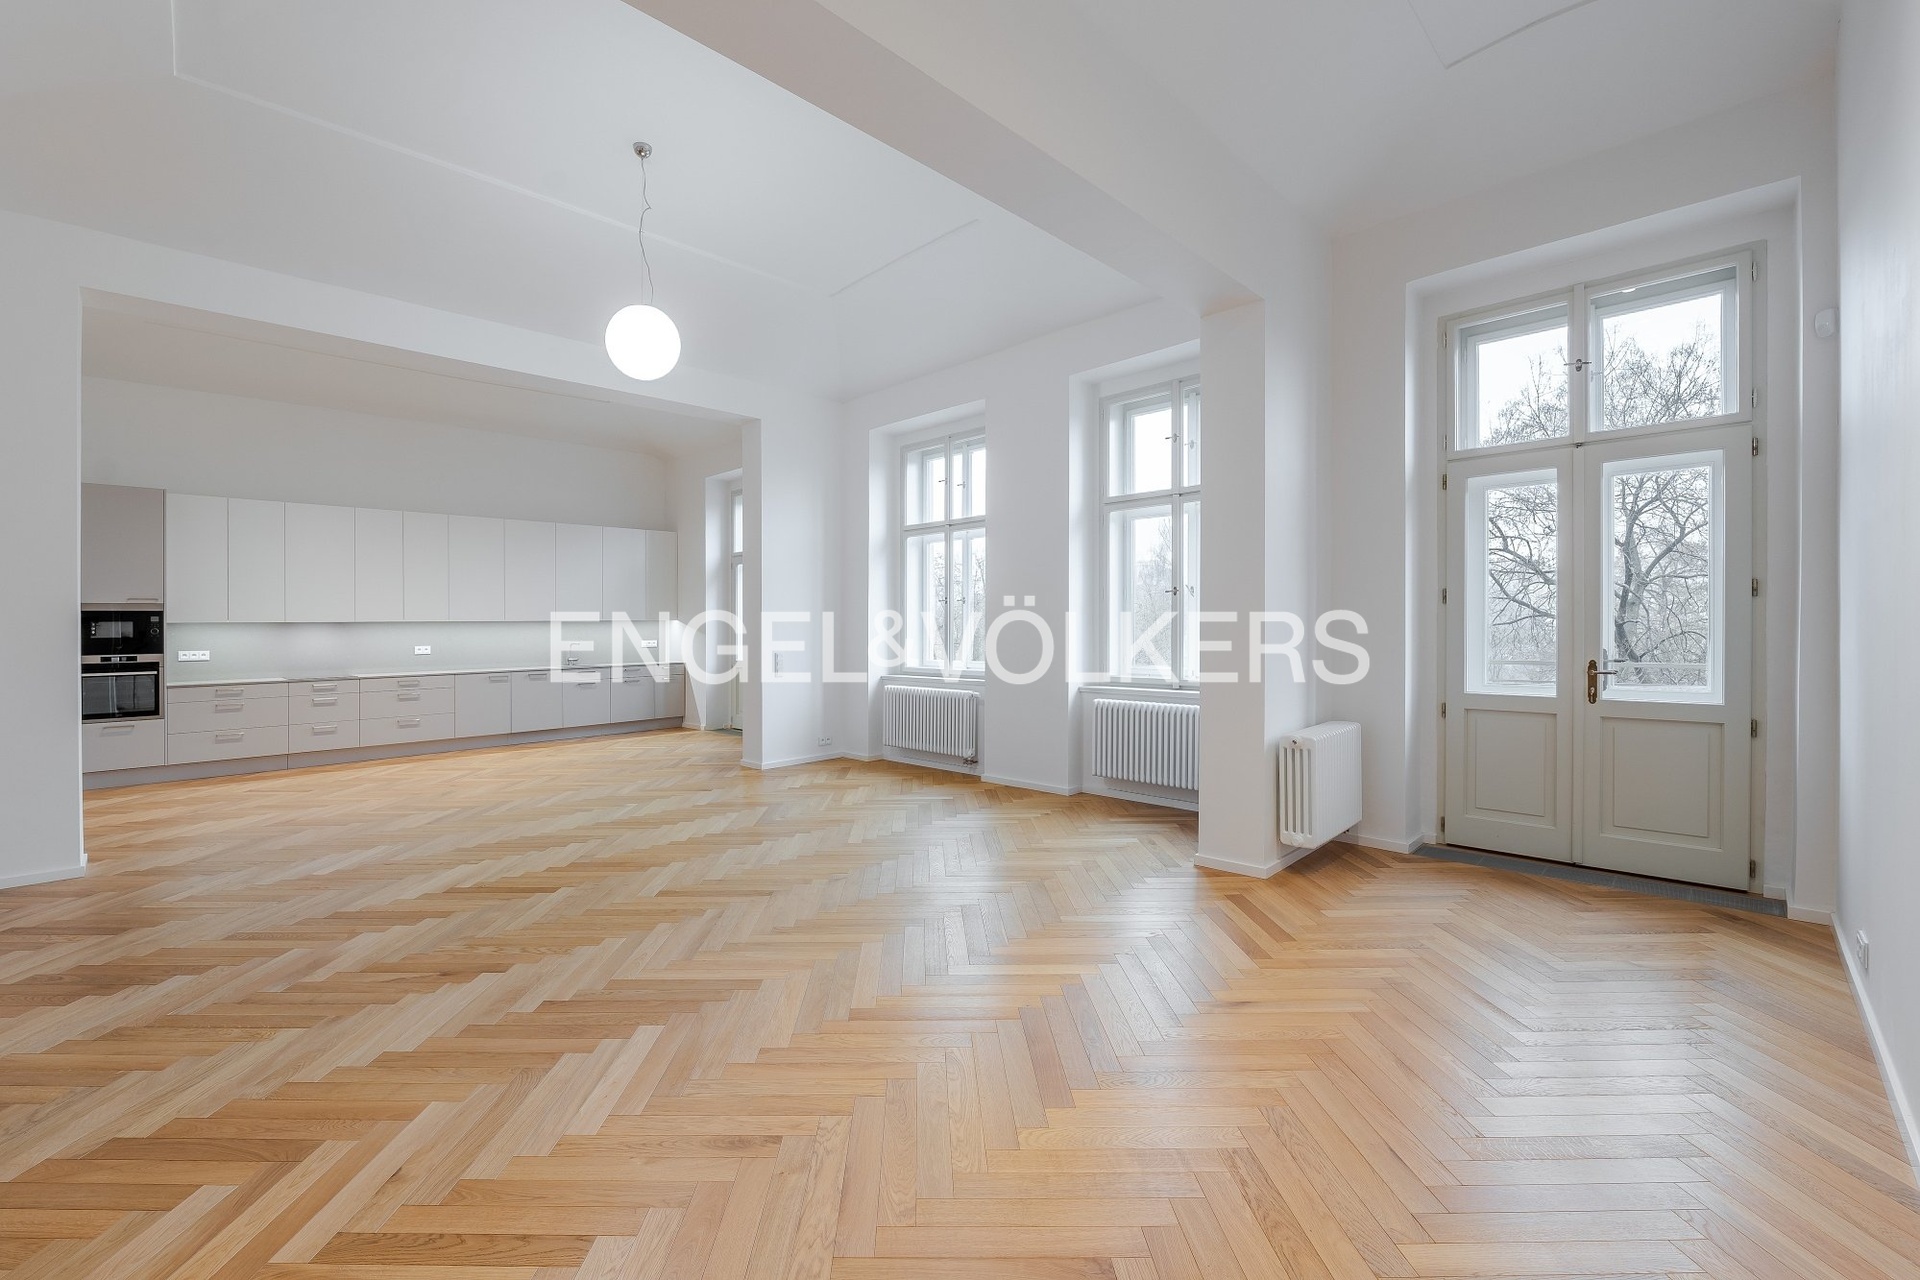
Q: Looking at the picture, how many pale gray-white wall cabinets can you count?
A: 10